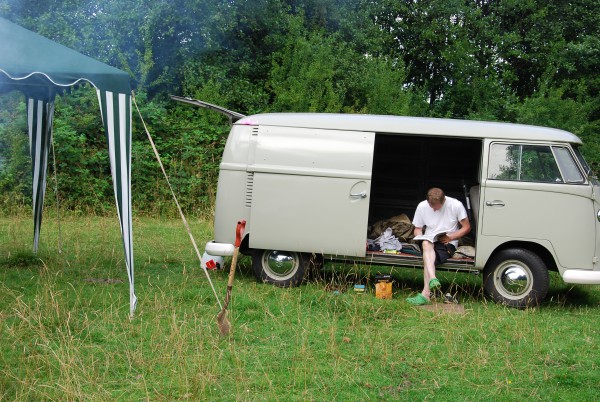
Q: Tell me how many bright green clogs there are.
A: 2